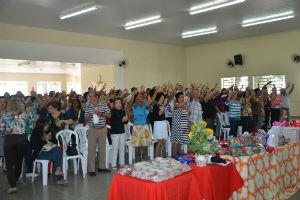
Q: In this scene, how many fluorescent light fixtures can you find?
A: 5